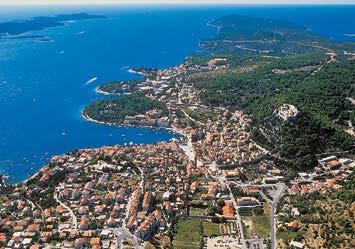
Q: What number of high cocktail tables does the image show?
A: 0